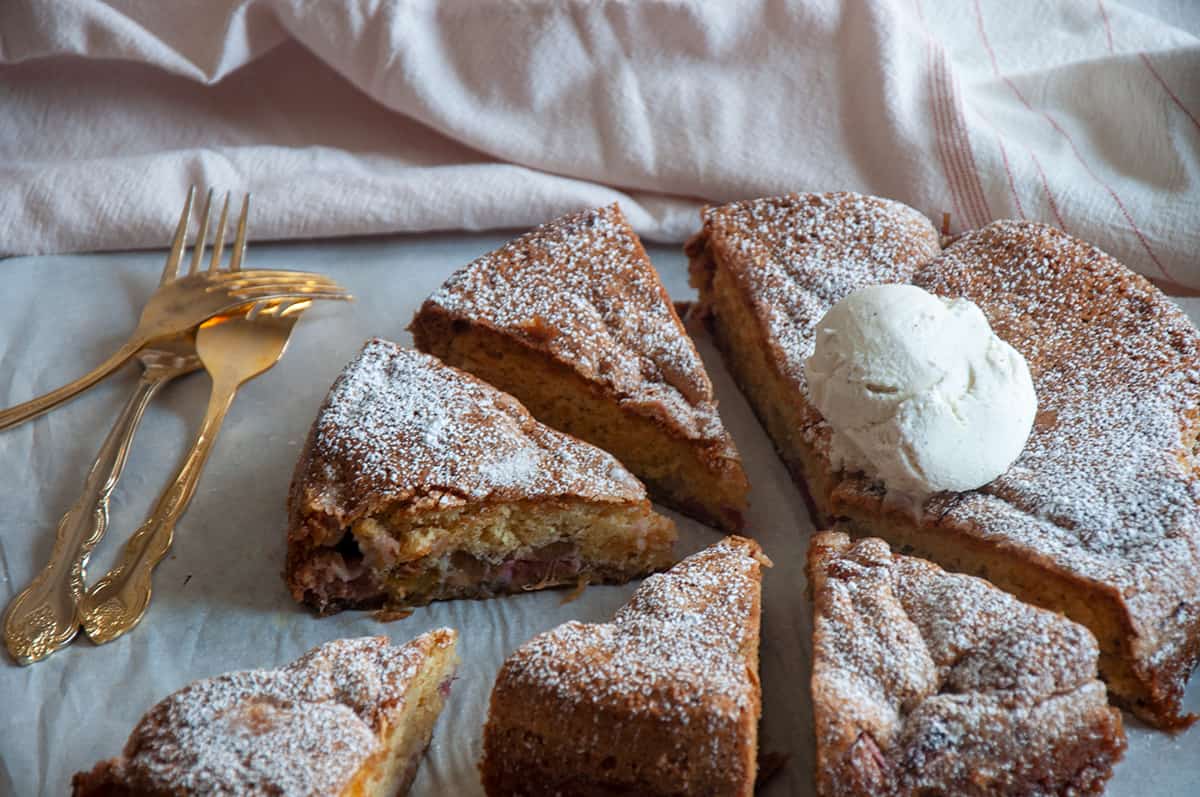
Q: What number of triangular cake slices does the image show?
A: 5